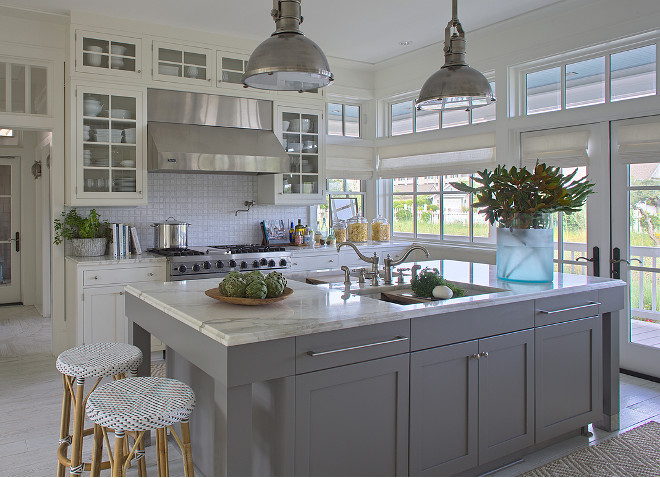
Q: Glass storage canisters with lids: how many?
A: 3